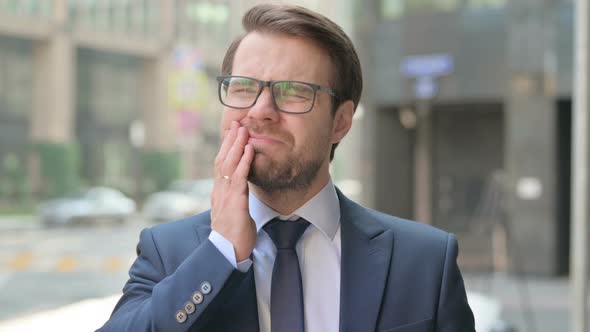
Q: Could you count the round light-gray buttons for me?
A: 4